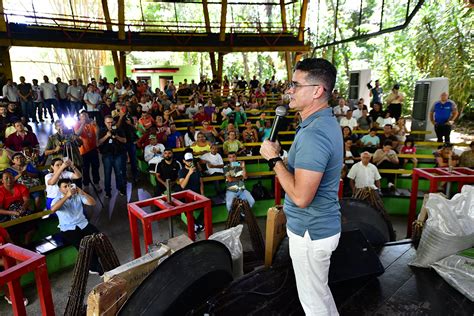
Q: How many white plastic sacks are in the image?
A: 3